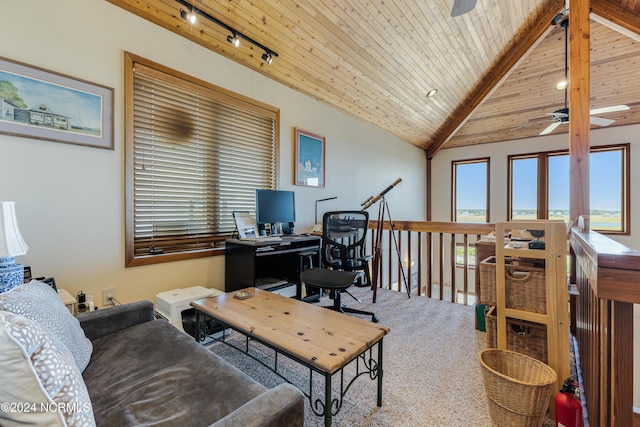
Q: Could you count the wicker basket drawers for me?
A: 2